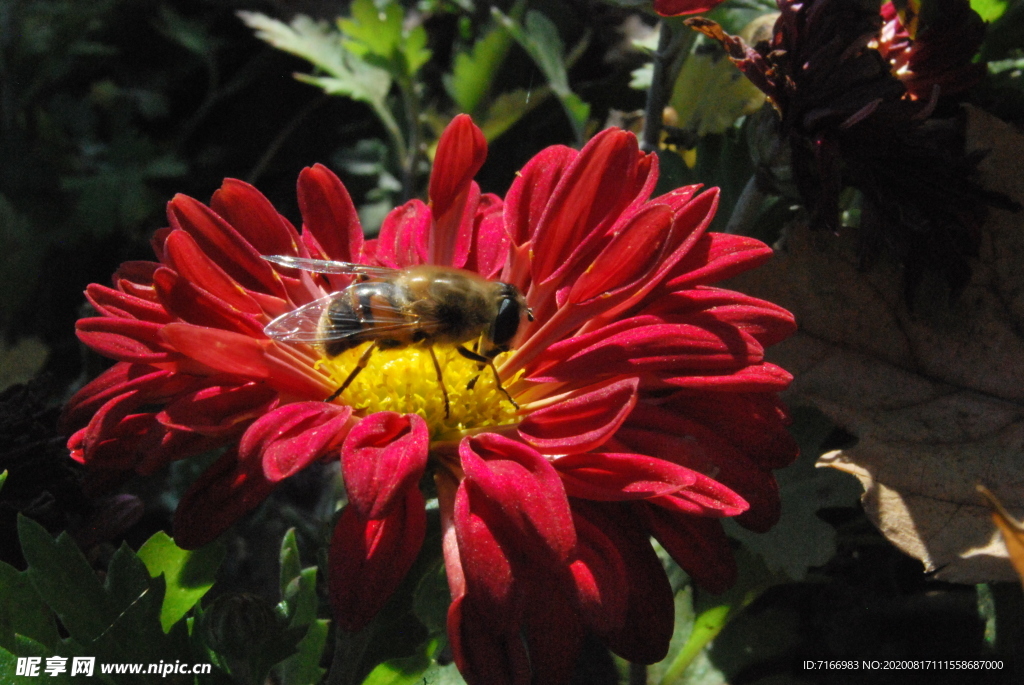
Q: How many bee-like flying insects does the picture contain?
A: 1